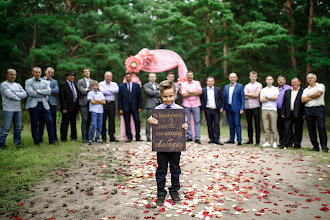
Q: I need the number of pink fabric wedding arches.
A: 1